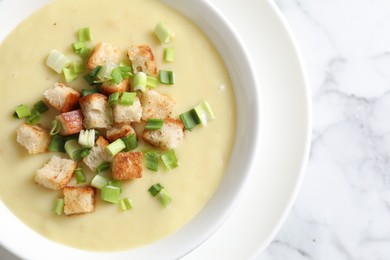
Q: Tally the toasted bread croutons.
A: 15